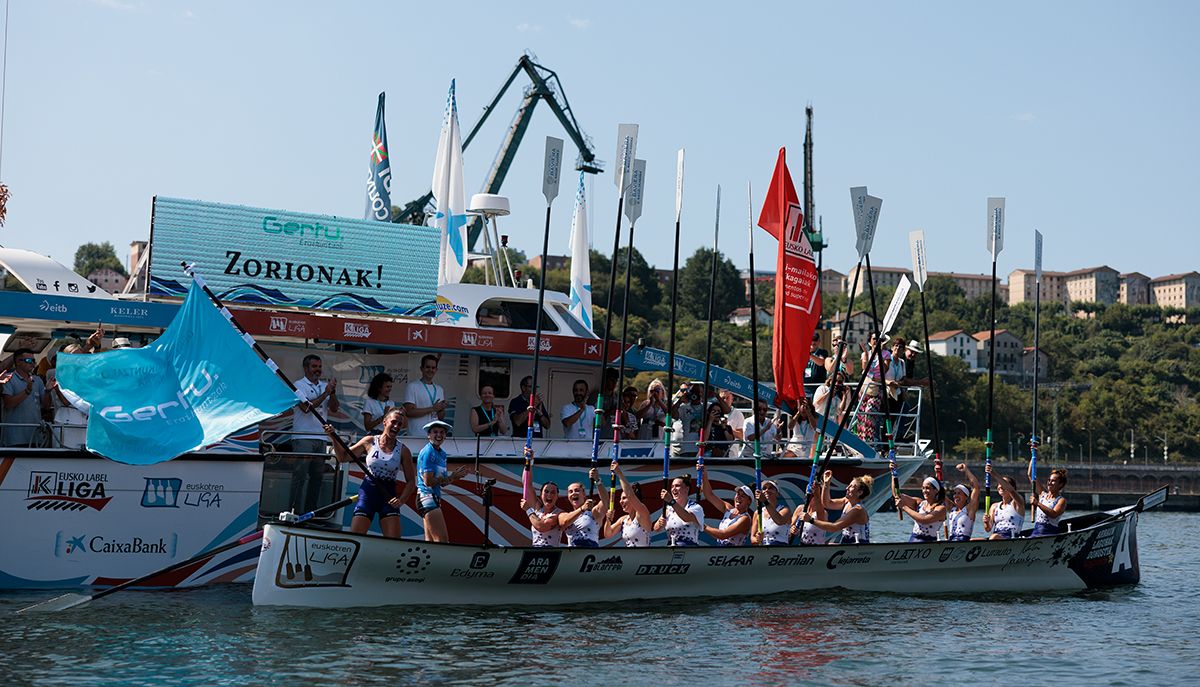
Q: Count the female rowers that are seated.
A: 12